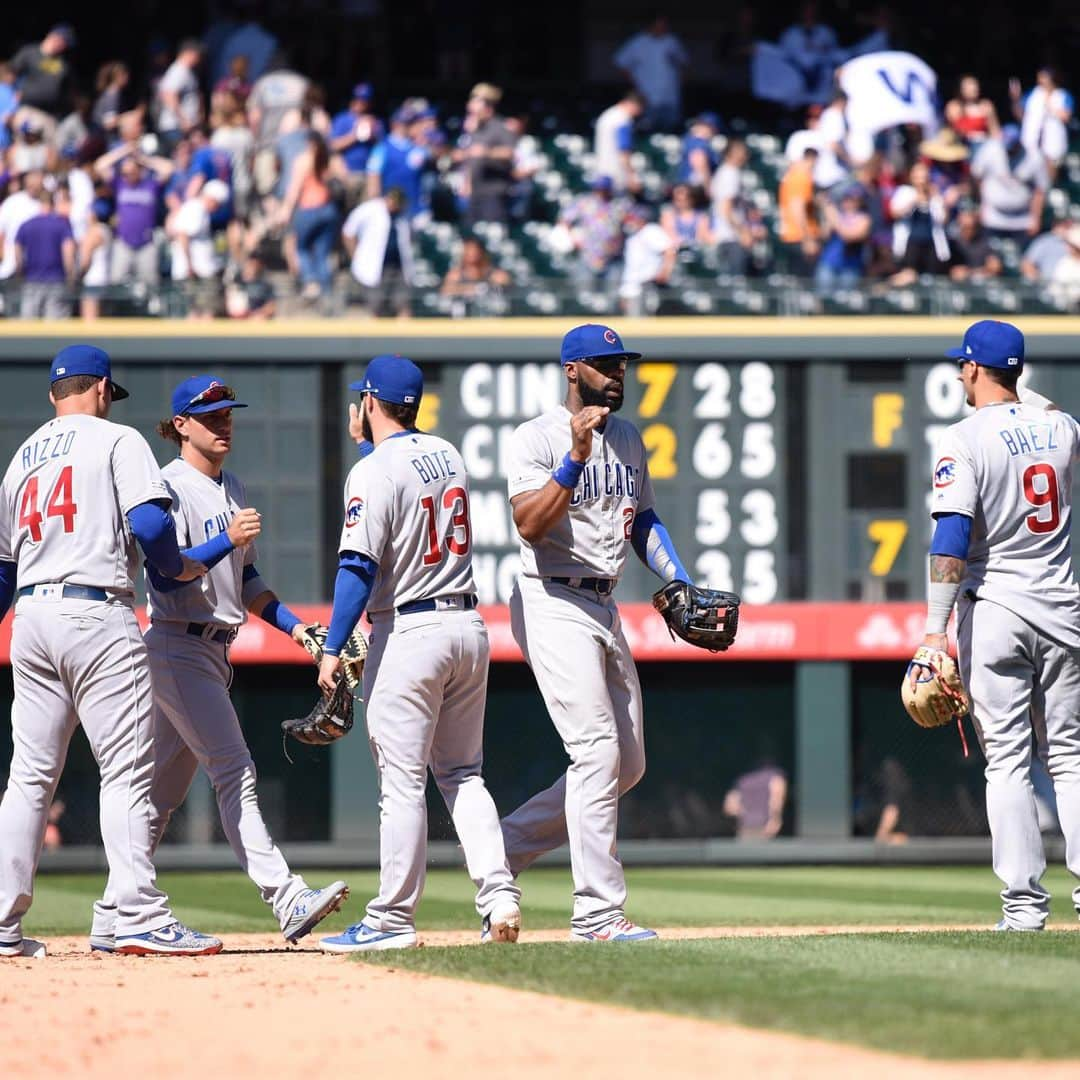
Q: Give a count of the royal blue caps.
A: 5